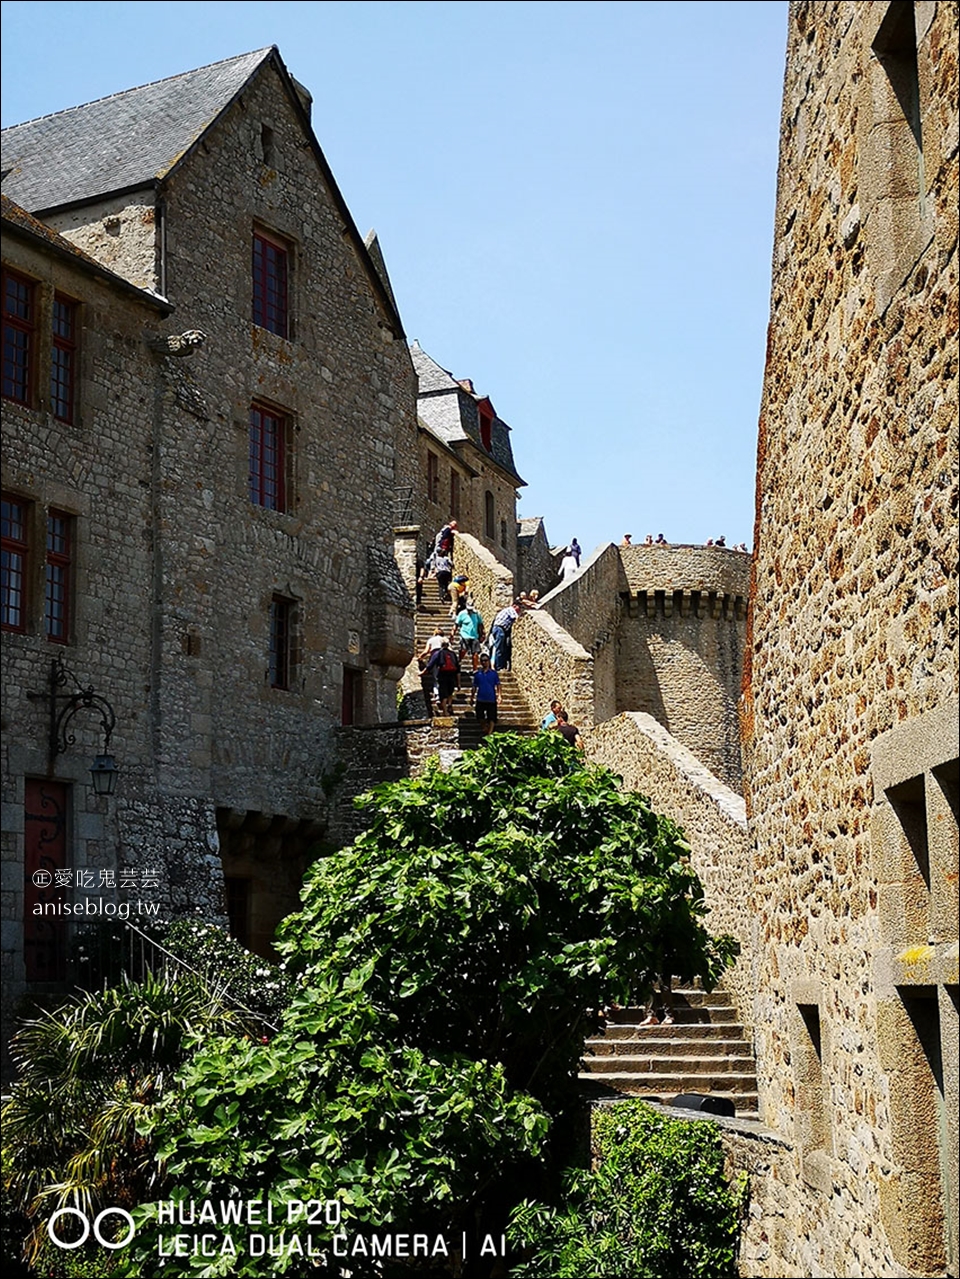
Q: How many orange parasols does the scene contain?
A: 0